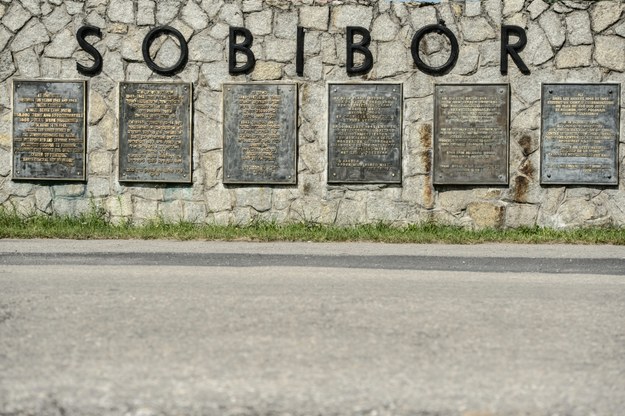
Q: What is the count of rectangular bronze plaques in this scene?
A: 6